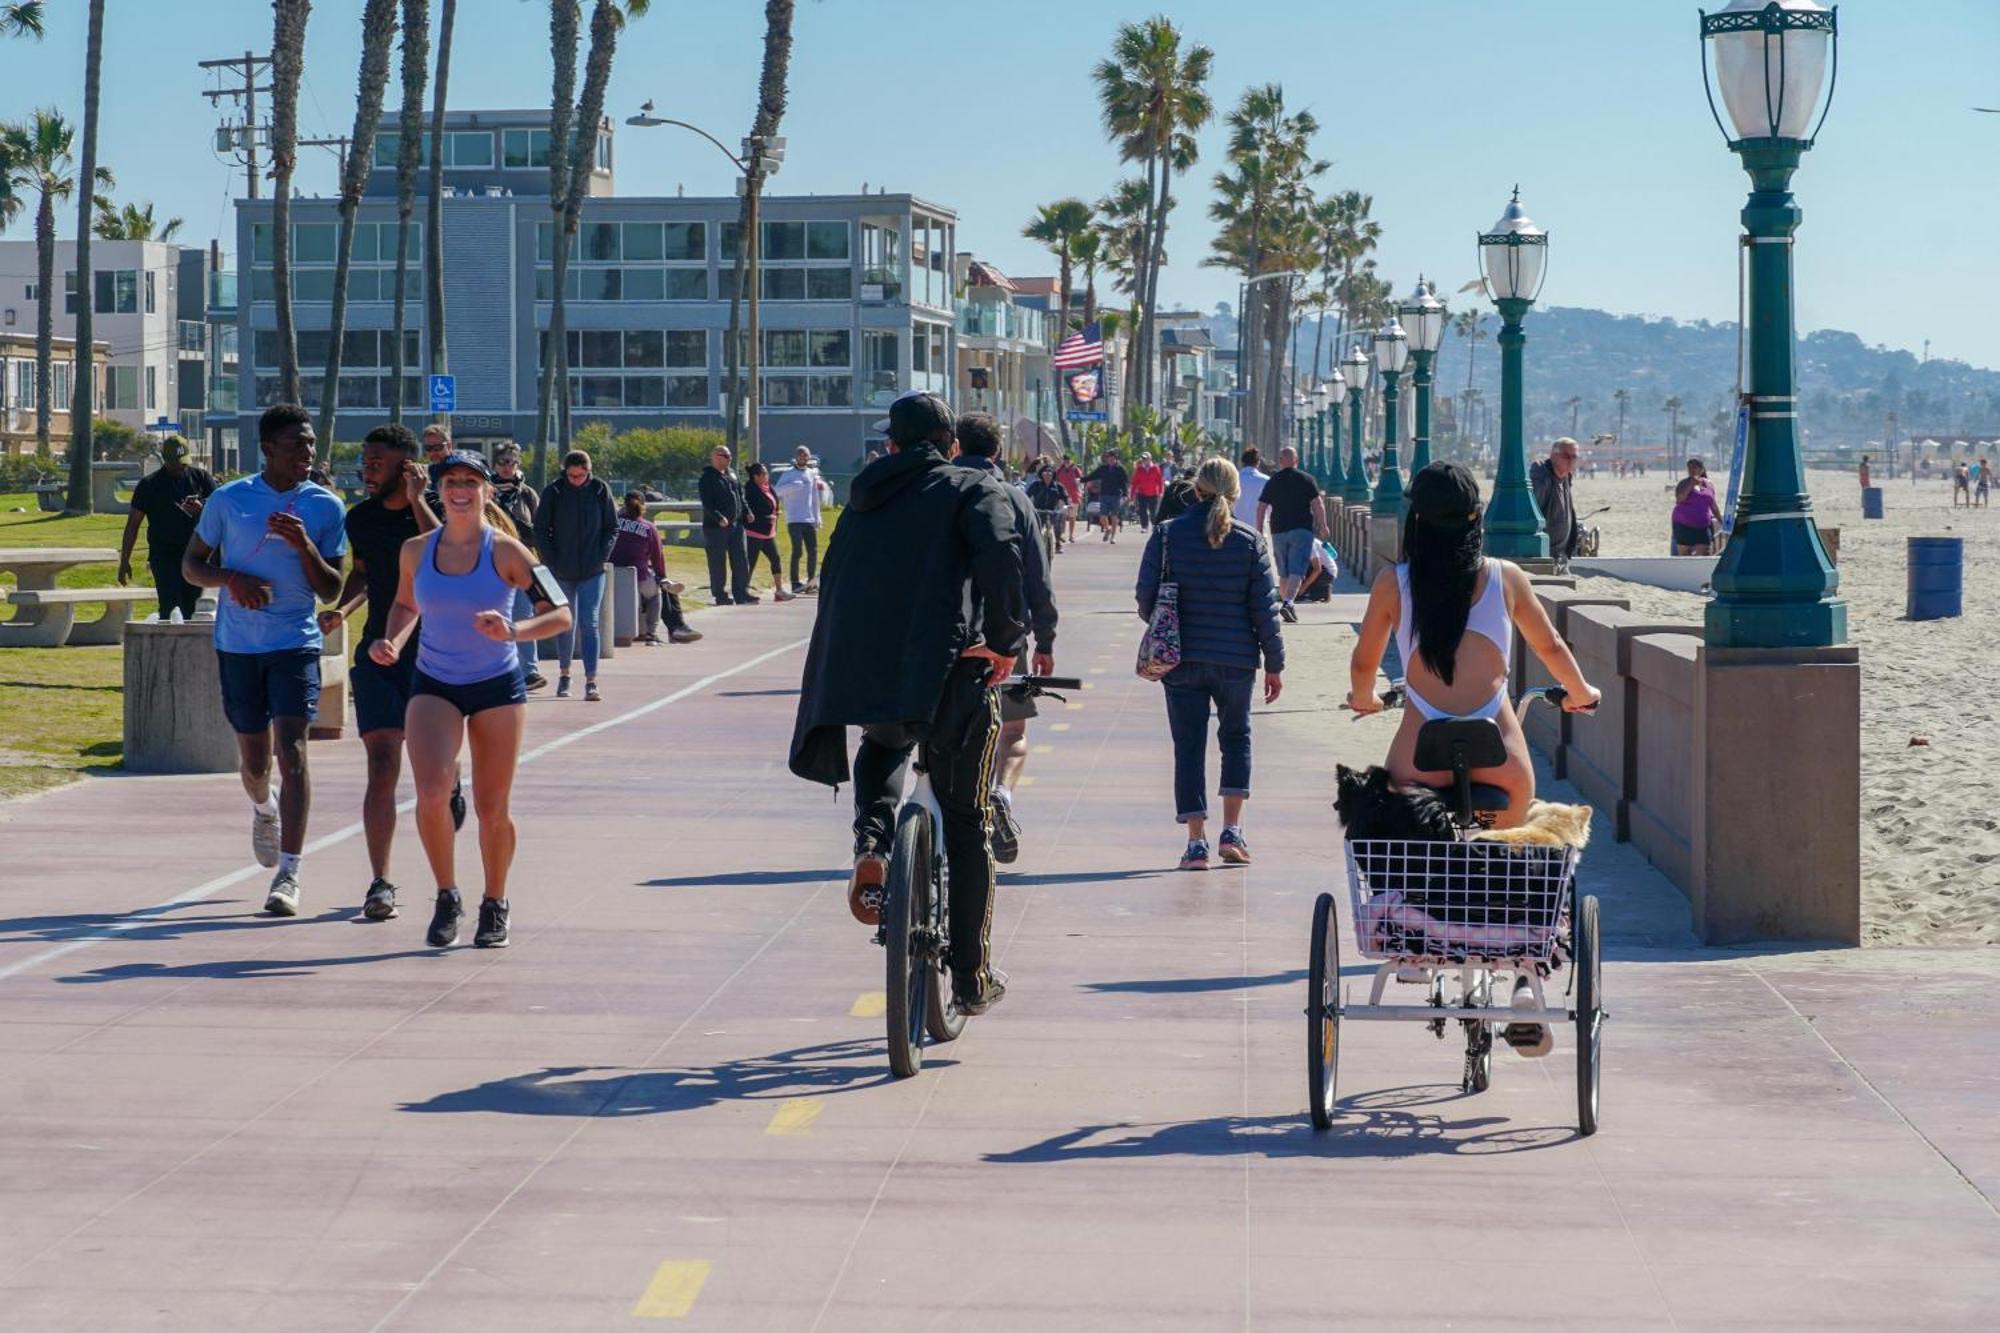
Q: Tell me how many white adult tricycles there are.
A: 1